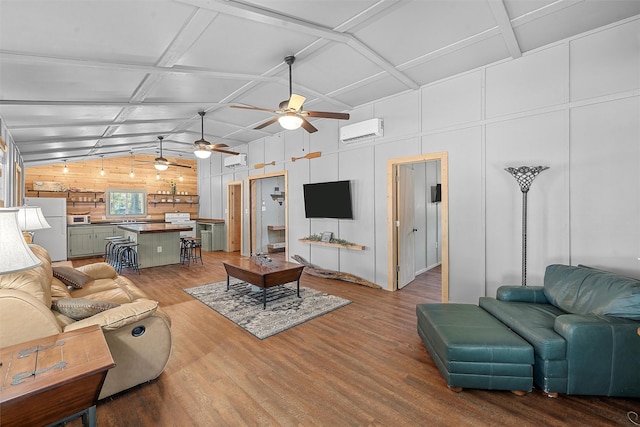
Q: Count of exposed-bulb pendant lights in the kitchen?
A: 5